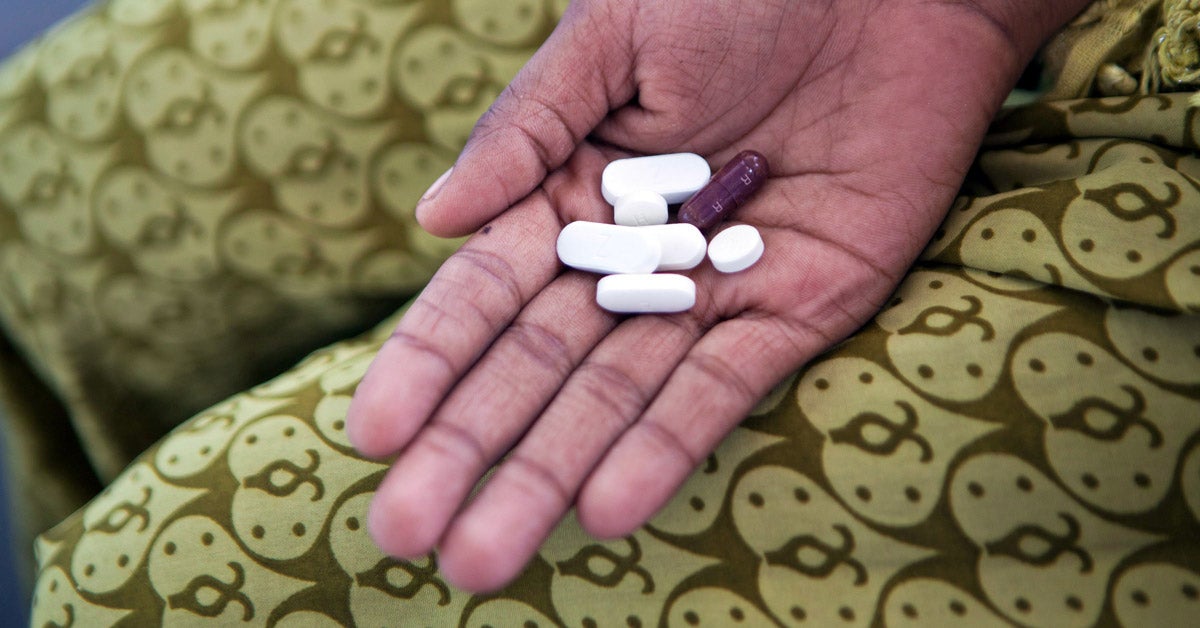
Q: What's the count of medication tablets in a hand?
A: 7